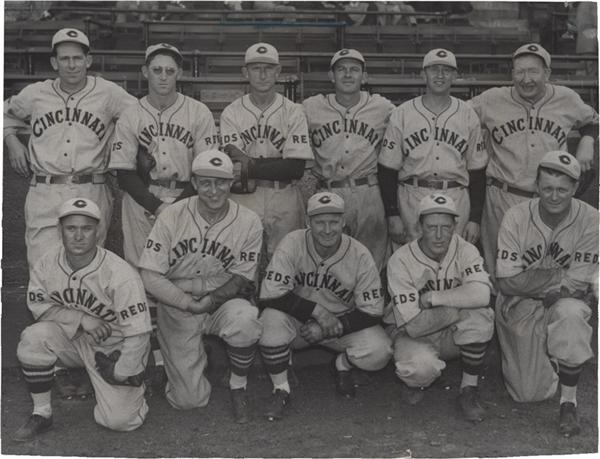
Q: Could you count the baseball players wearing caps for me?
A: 11